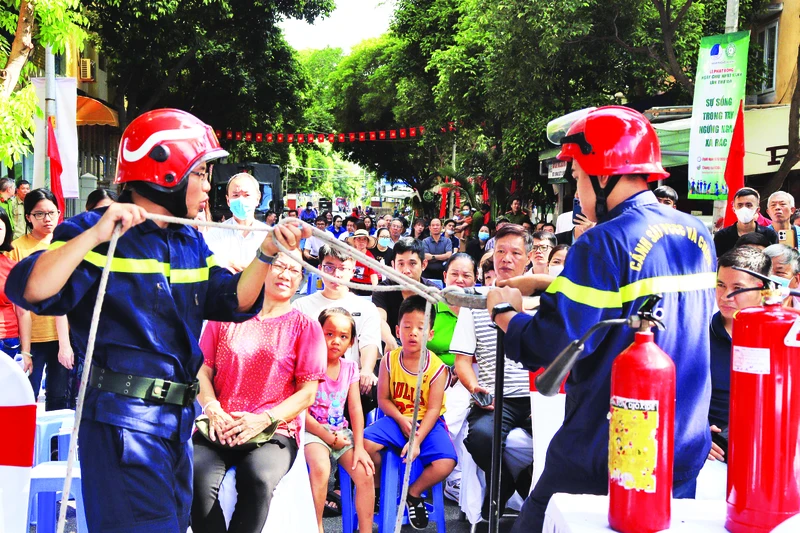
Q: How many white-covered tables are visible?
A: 1